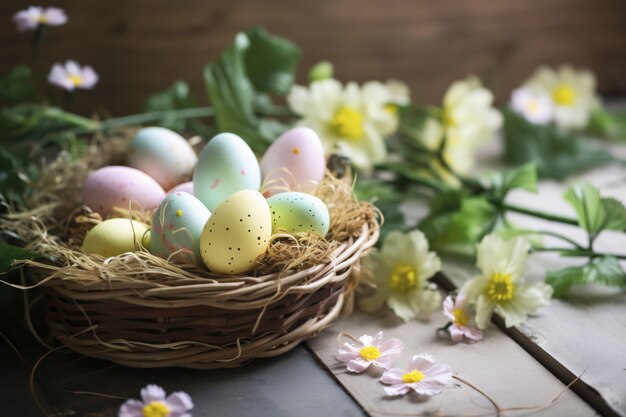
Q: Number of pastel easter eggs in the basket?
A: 9